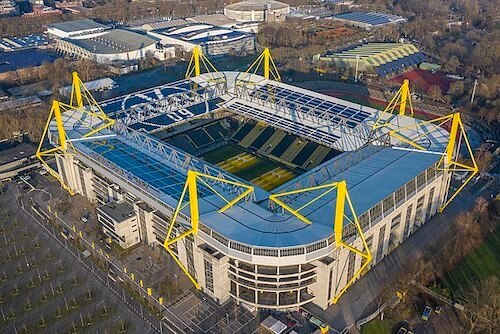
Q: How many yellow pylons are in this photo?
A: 8